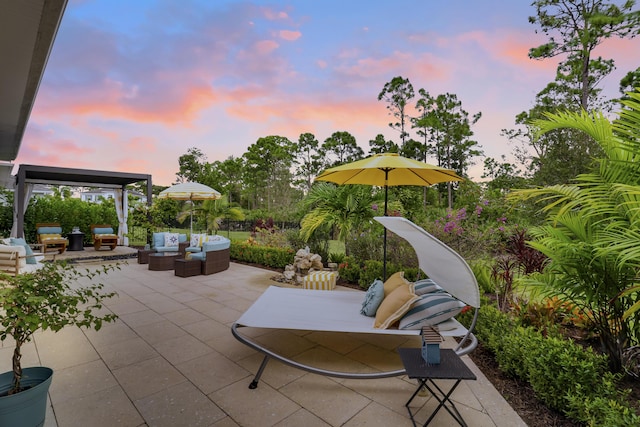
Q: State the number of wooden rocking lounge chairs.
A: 2